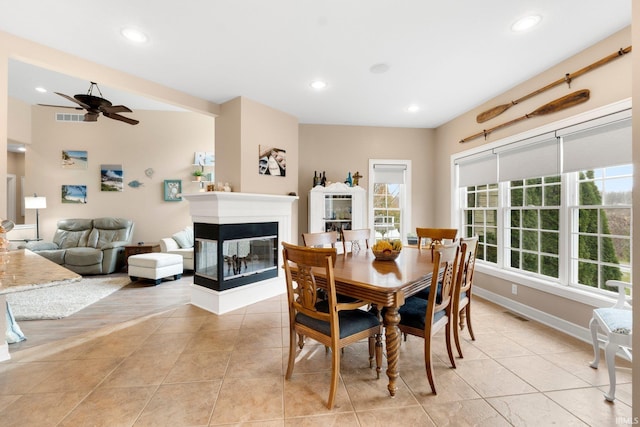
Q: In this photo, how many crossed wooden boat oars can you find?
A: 2